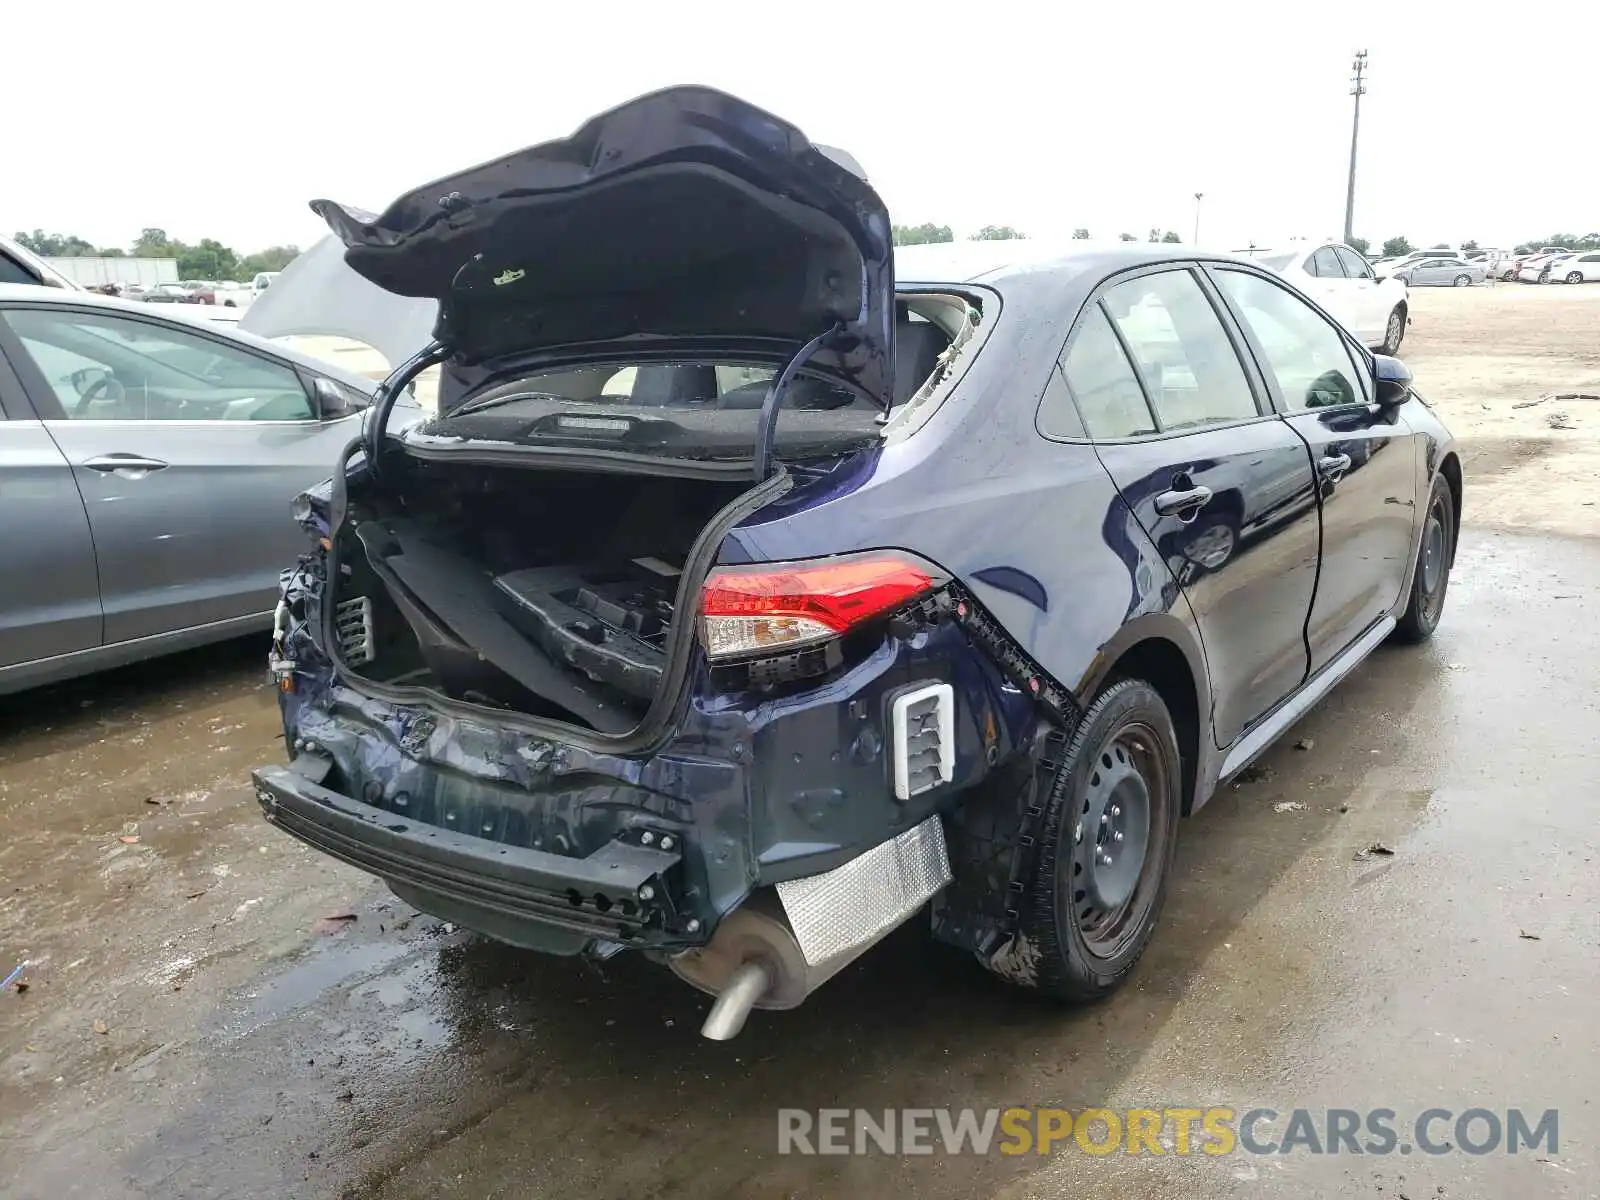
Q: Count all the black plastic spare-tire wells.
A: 1